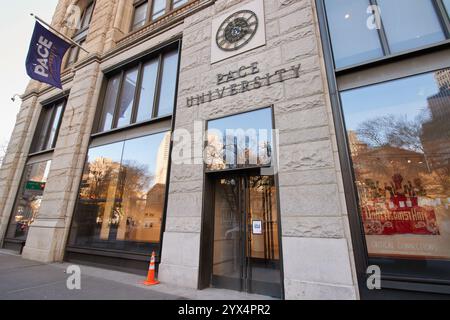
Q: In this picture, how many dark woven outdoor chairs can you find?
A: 0